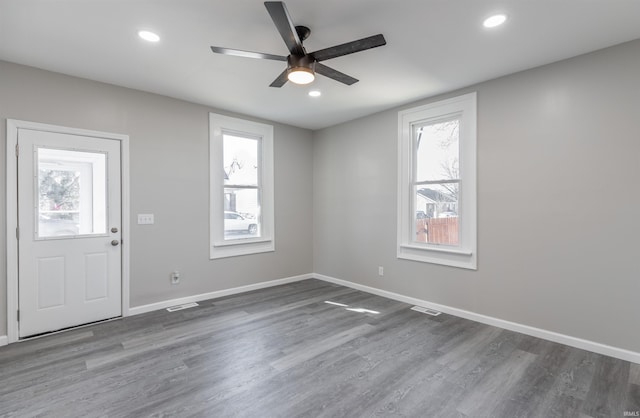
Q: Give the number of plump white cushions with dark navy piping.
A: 0